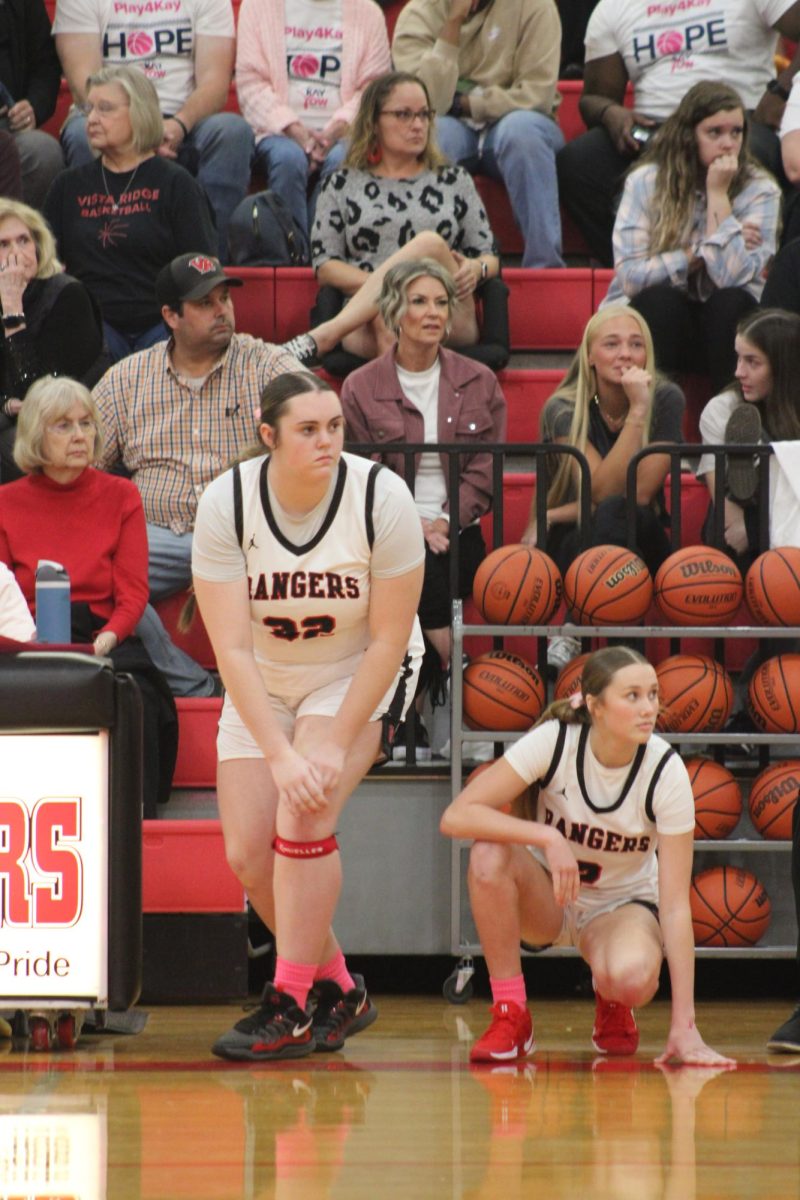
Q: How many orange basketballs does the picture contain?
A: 12